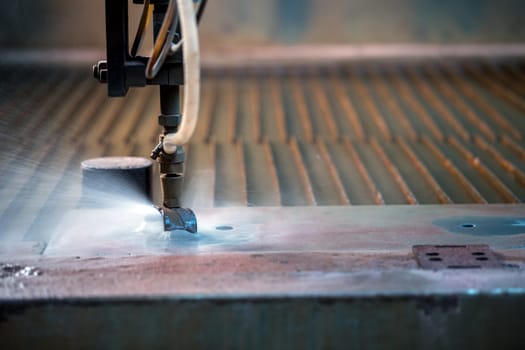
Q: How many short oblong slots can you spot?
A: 4